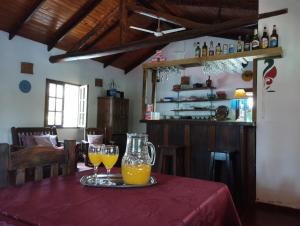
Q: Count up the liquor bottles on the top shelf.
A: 11